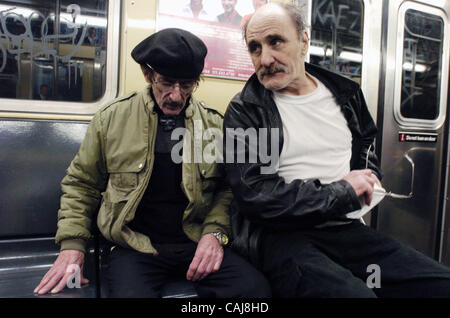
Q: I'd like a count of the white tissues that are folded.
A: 1